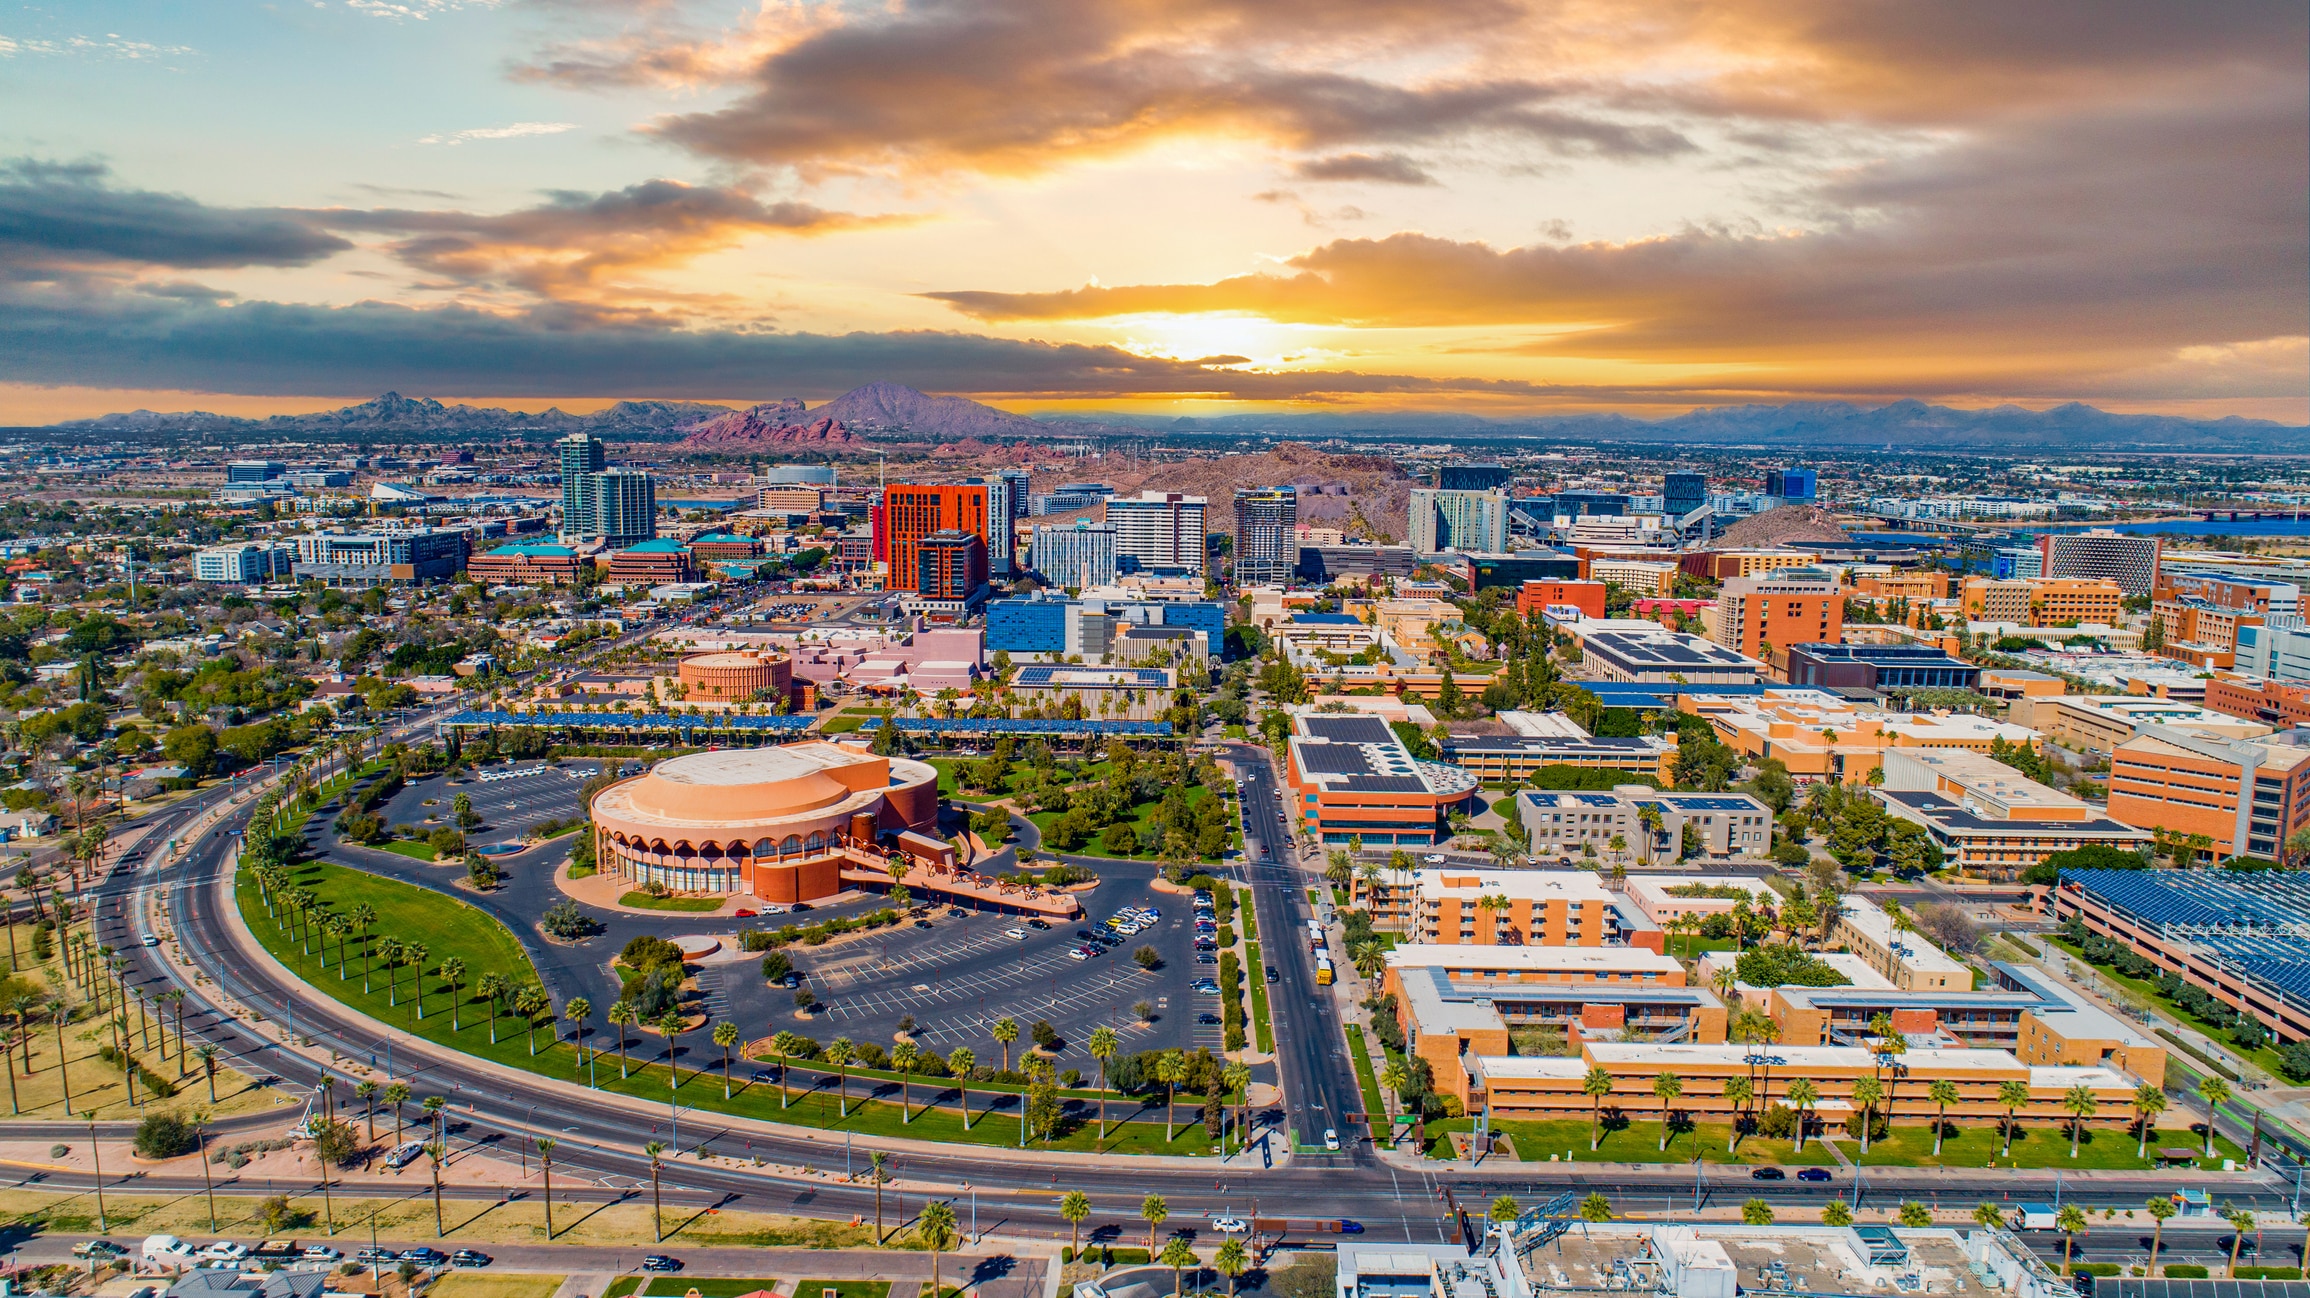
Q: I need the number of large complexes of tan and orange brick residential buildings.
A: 1